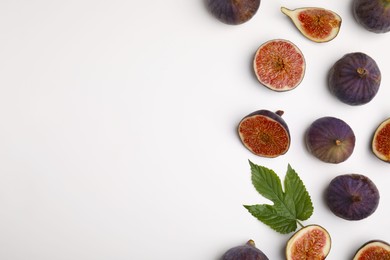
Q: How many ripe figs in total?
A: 12